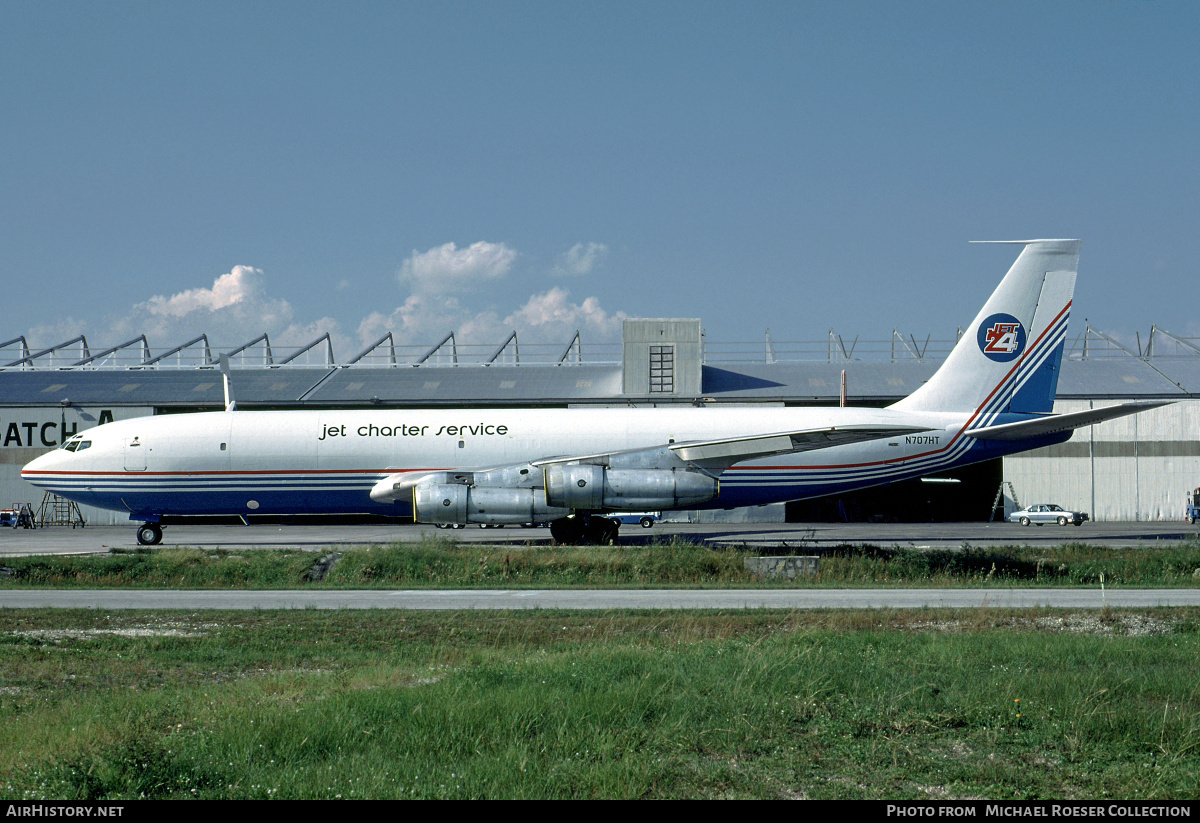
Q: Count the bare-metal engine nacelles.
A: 2